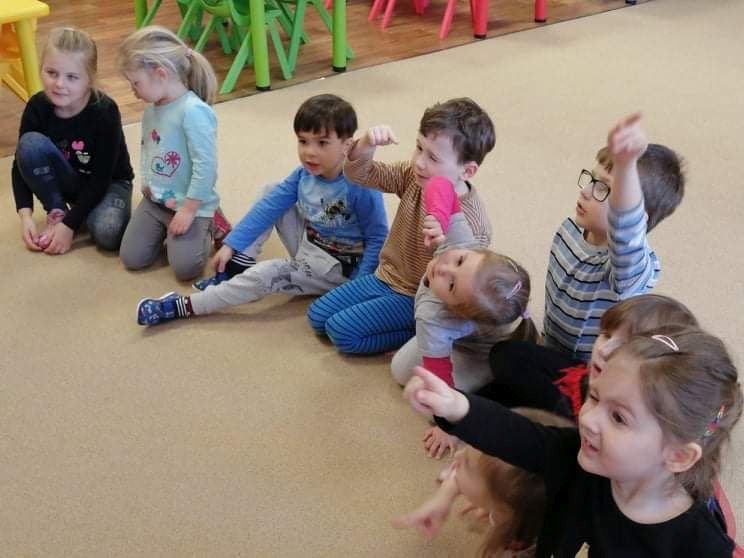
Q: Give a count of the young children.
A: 9